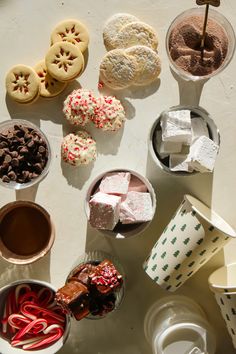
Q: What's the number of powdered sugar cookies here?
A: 4